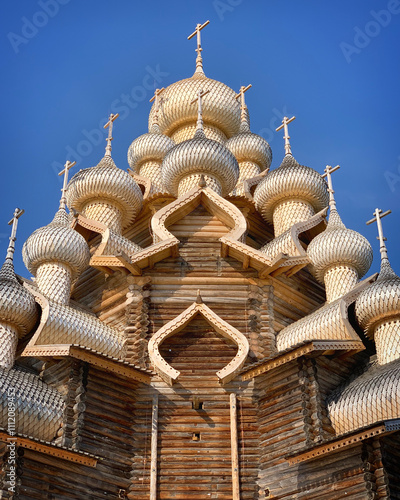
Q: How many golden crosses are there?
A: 10